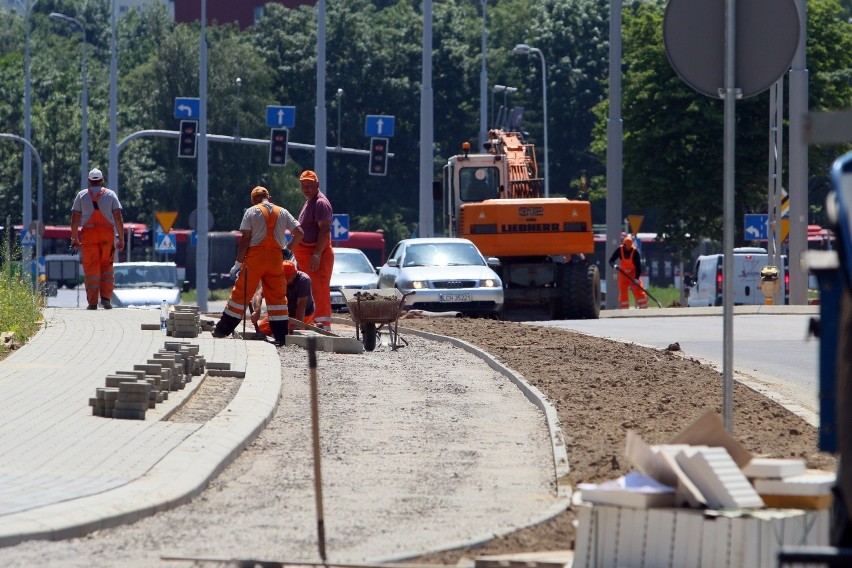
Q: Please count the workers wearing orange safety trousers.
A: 5